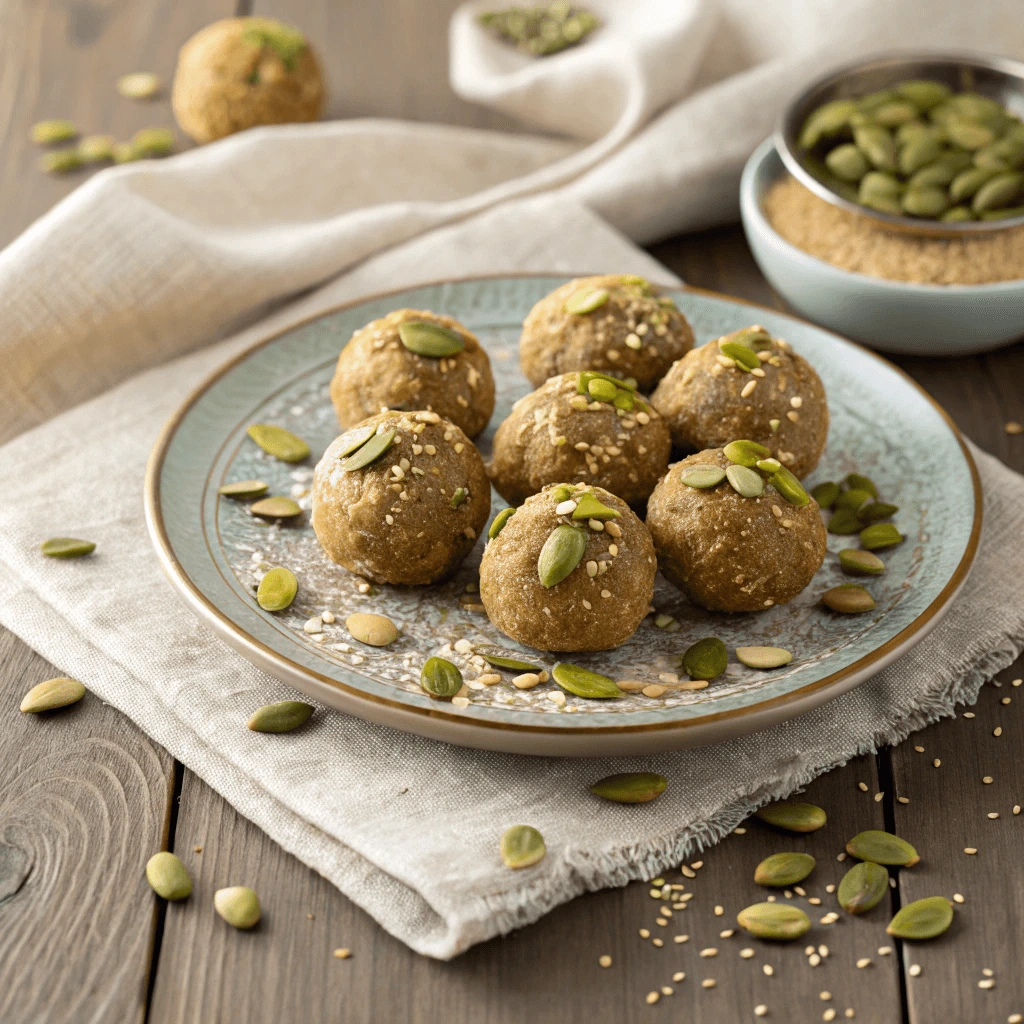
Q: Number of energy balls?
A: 8